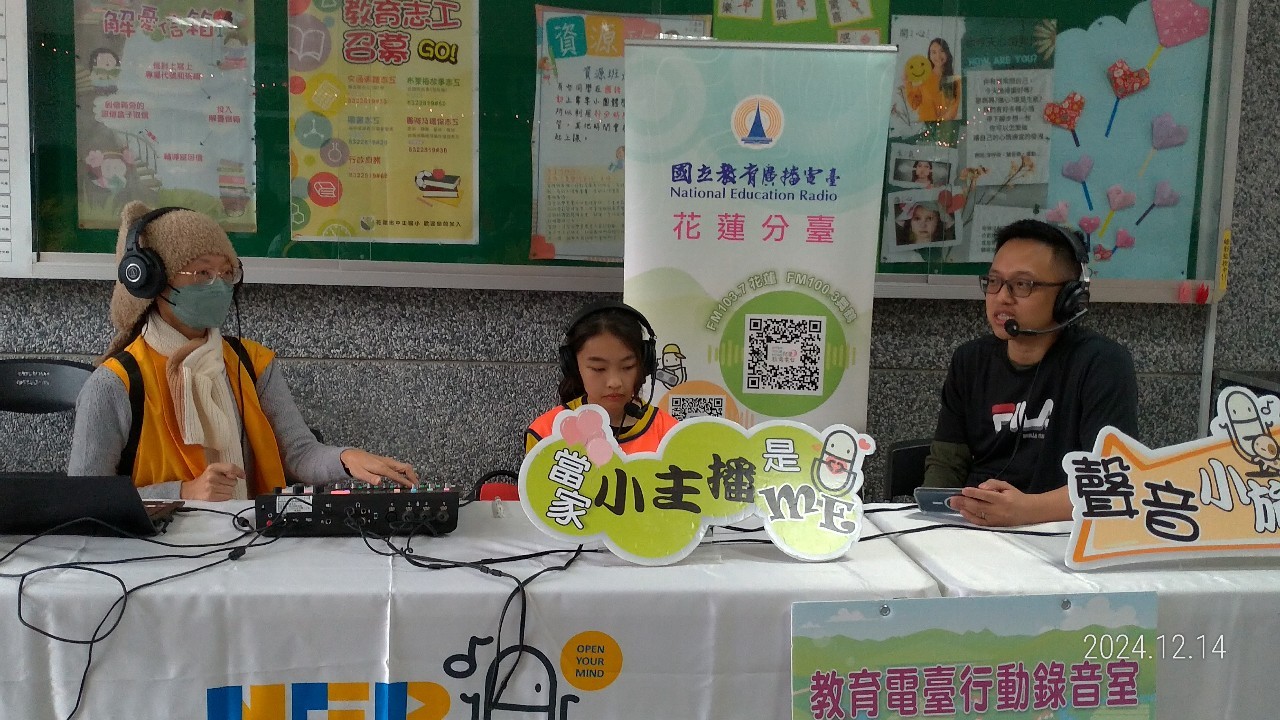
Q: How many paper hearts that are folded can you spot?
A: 11